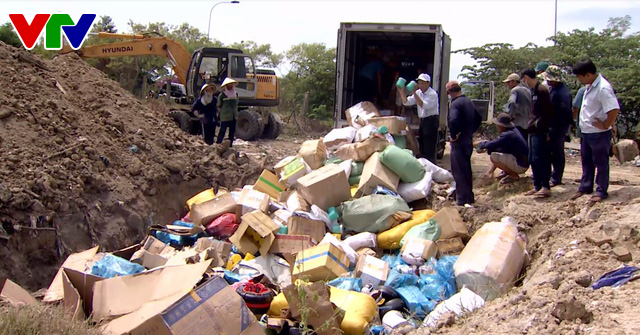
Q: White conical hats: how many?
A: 2